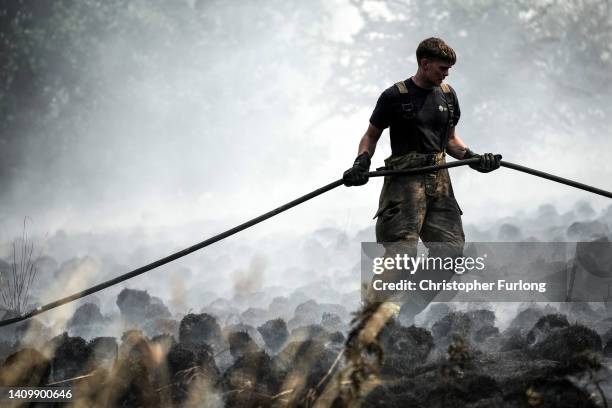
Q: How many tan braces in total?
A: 2